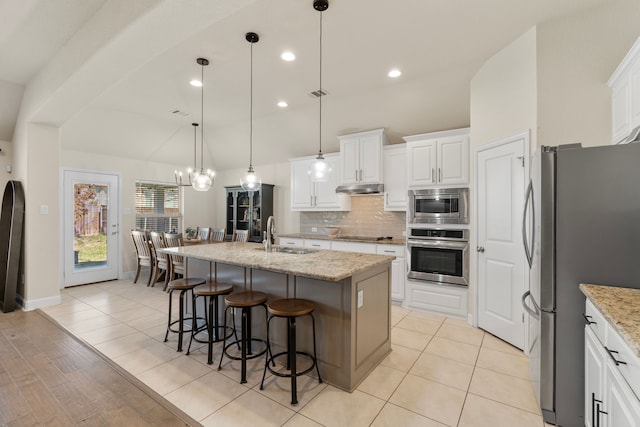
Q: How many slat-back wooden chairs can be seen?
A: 6